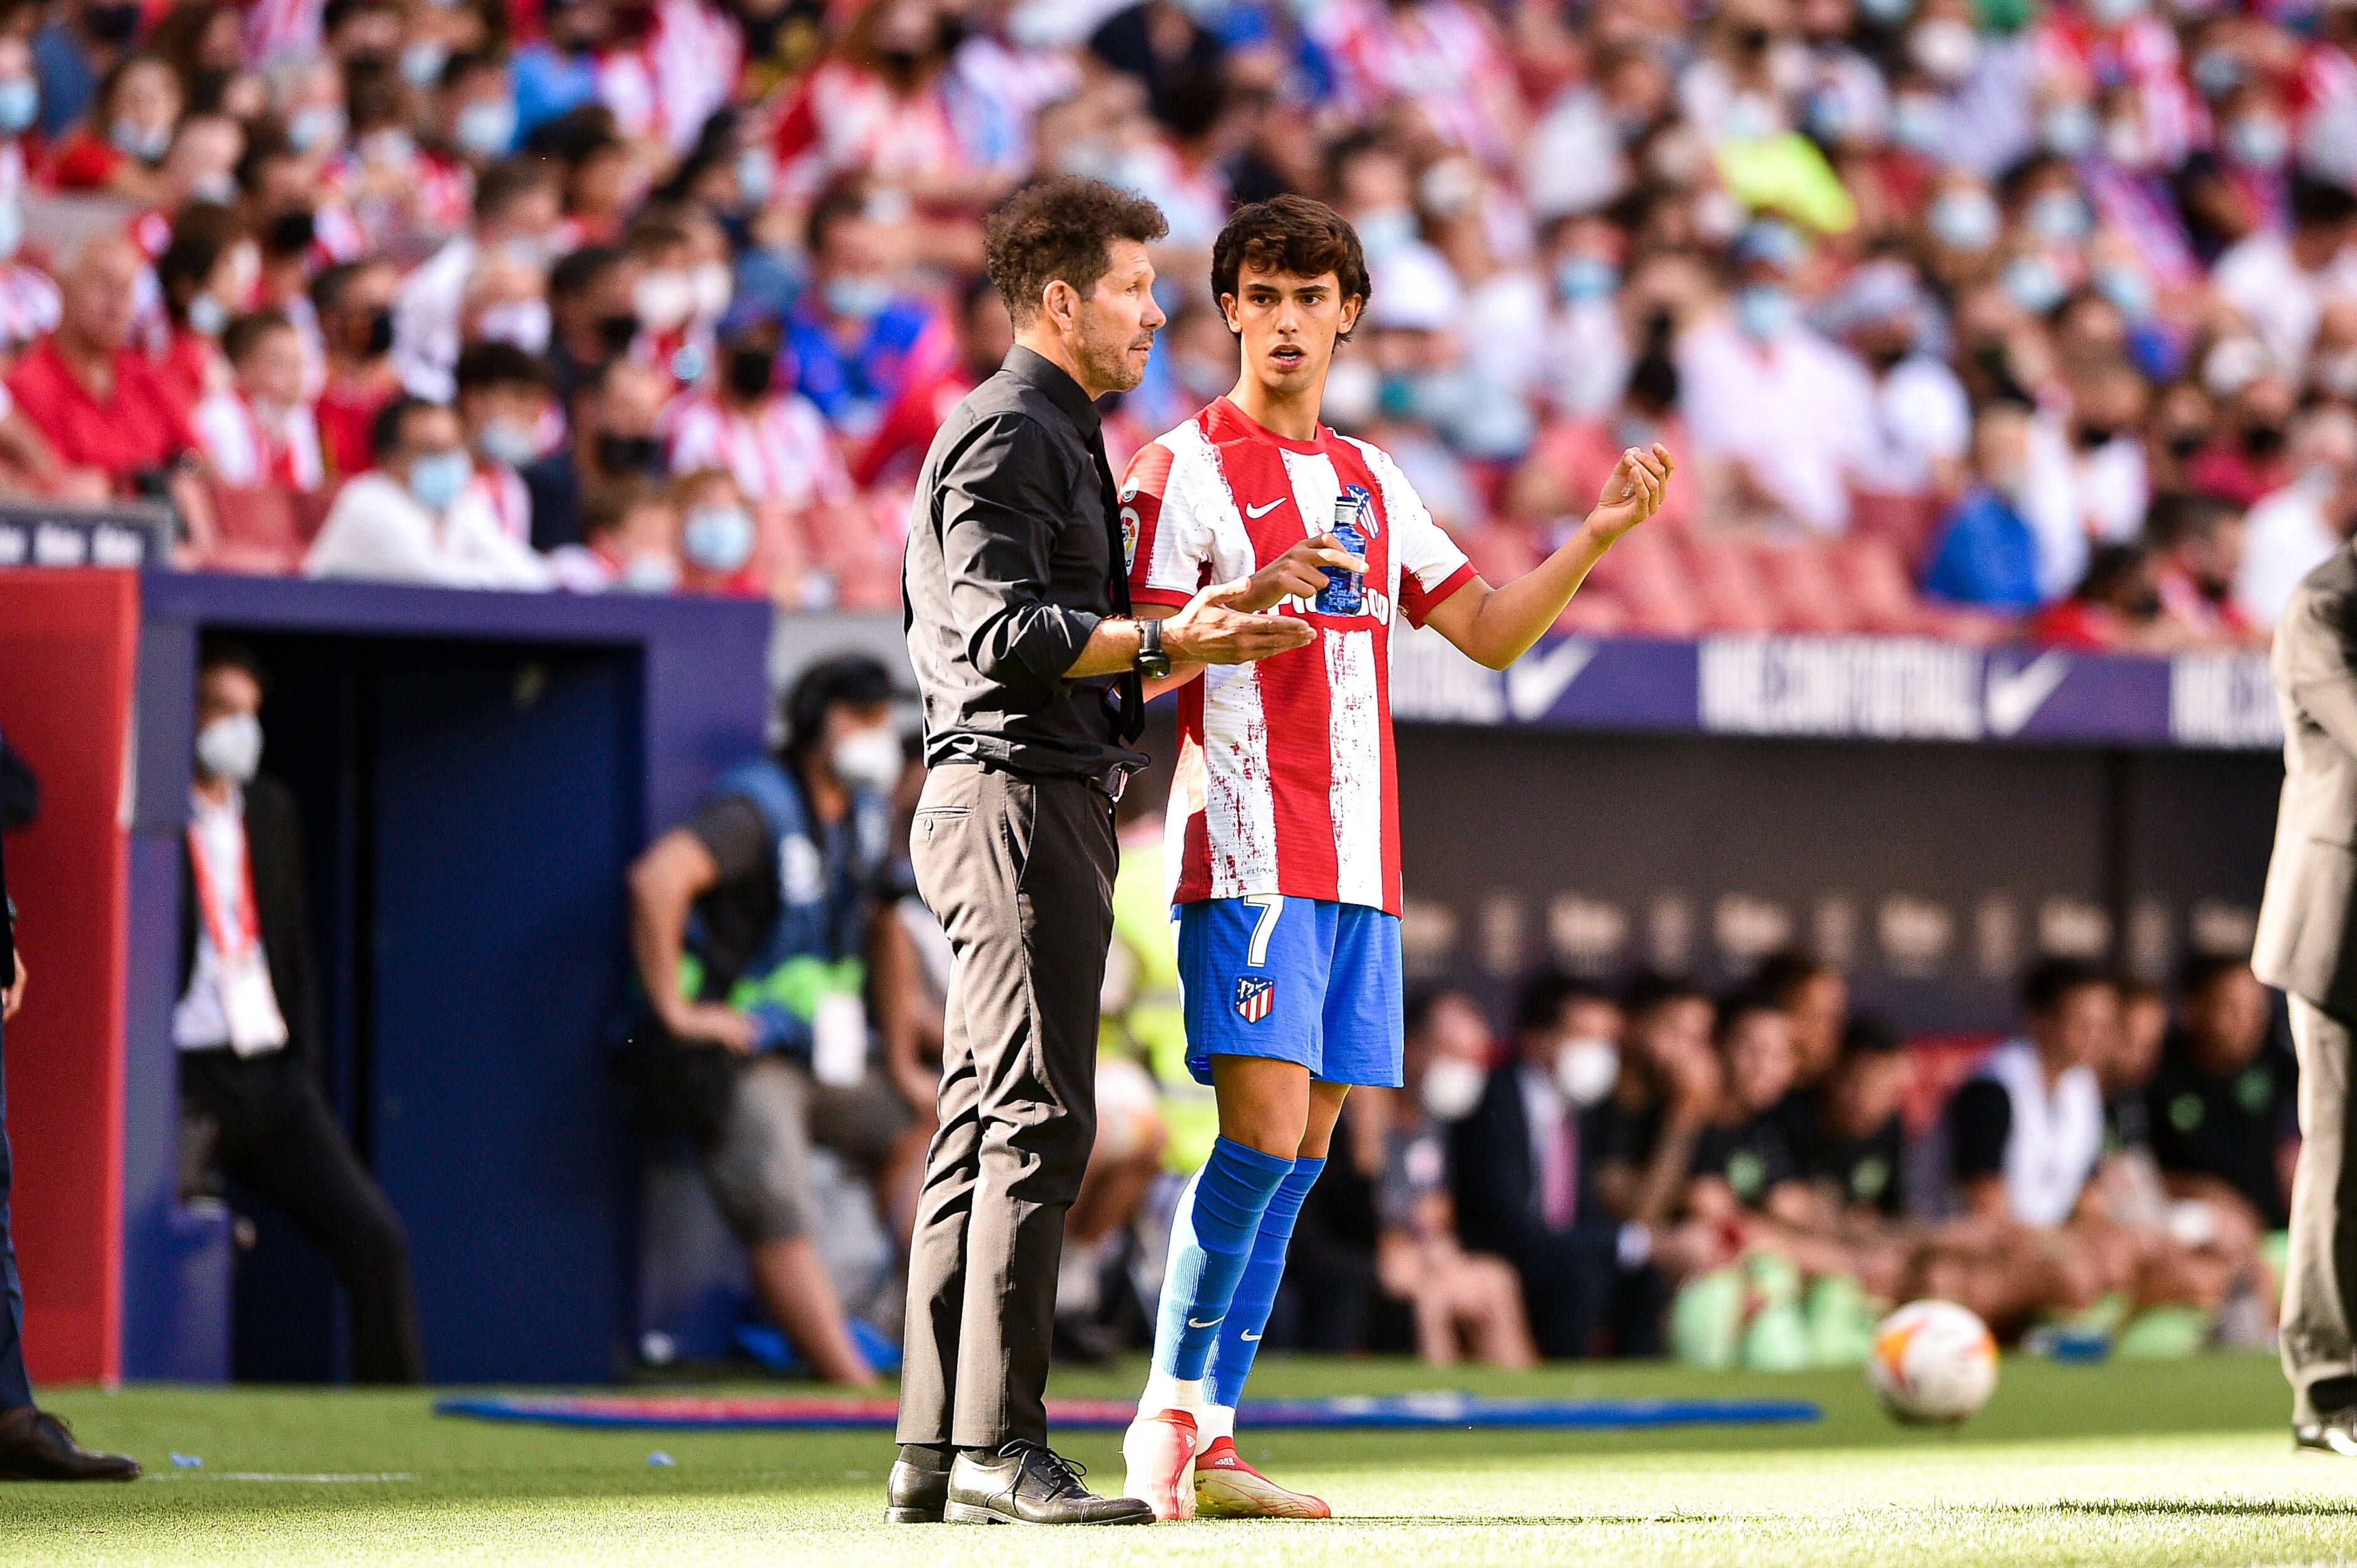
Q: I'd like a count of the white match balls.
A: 1